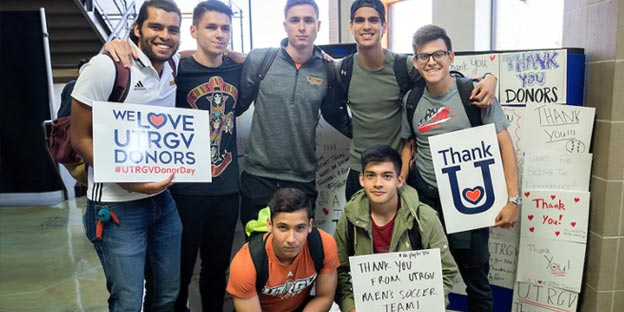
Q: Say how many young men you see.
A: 7